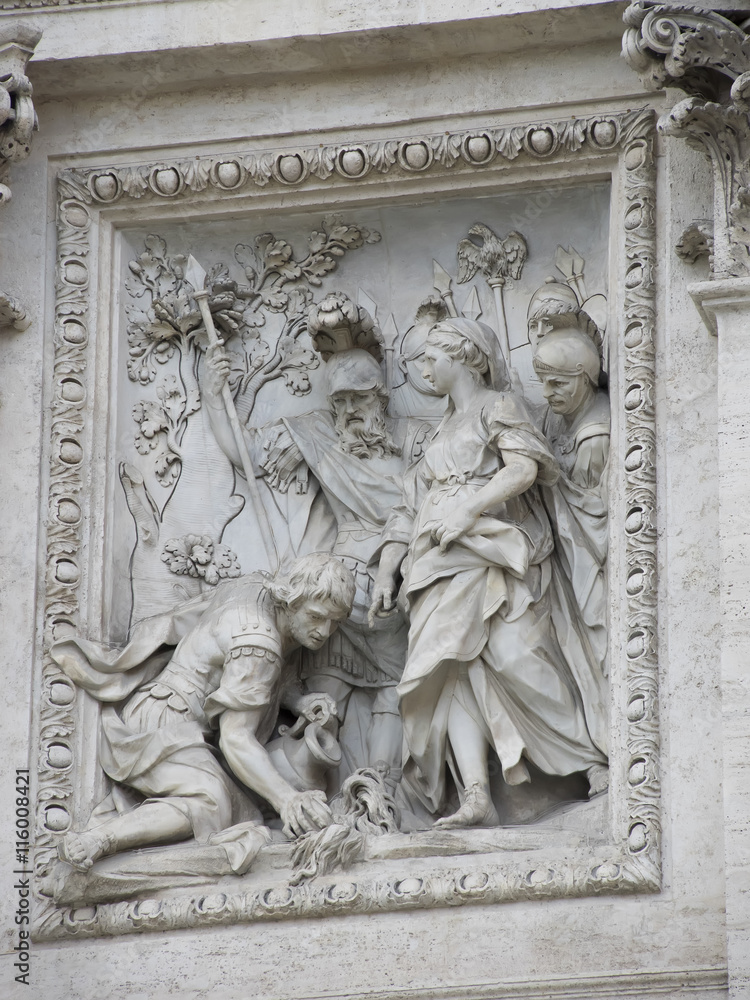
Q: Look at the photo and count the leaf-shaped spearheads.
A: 7